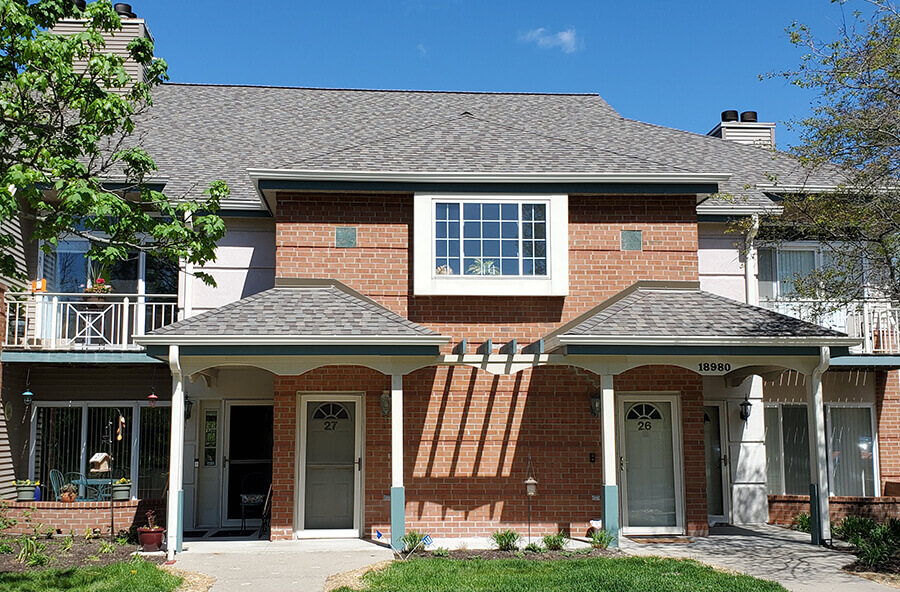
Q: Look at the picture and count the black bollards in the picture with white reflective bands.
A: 0